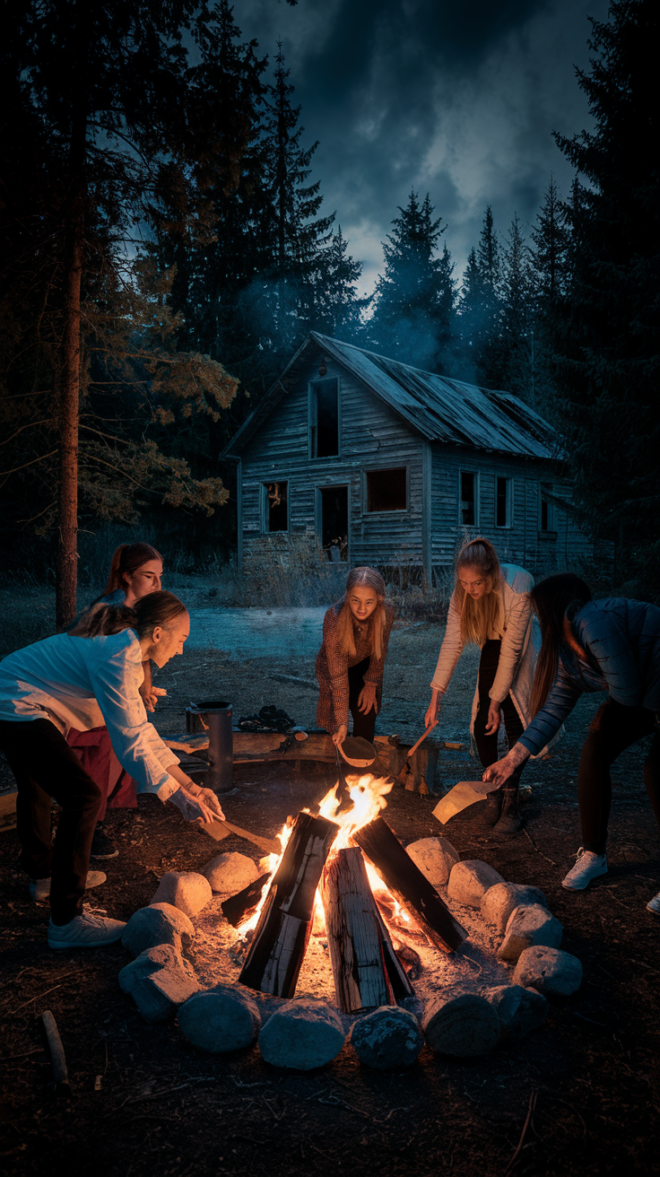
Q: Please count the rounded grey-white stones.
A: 14